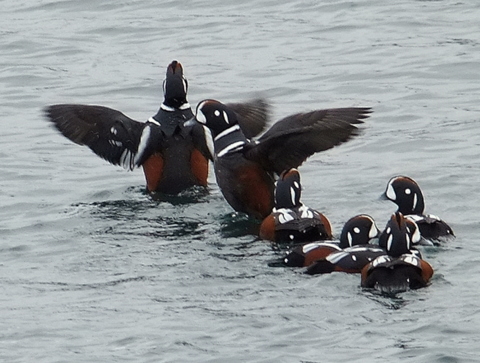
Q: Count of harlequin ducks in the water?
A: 7